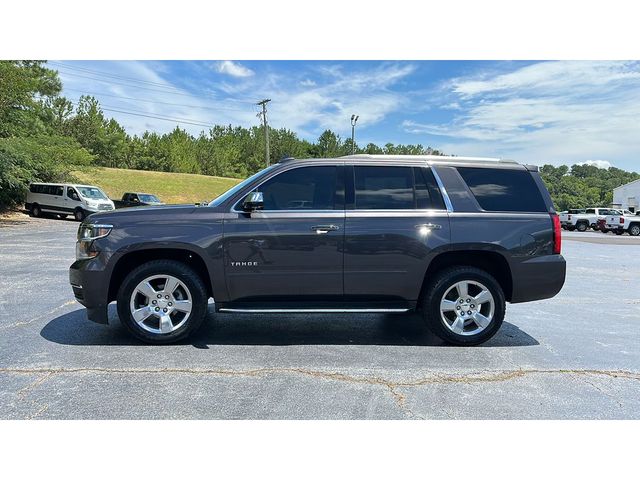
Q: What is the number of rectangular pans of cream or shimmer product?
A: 0